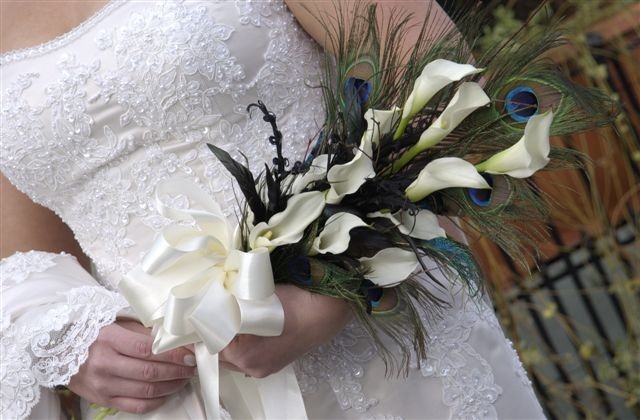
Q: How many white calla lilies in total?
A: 11